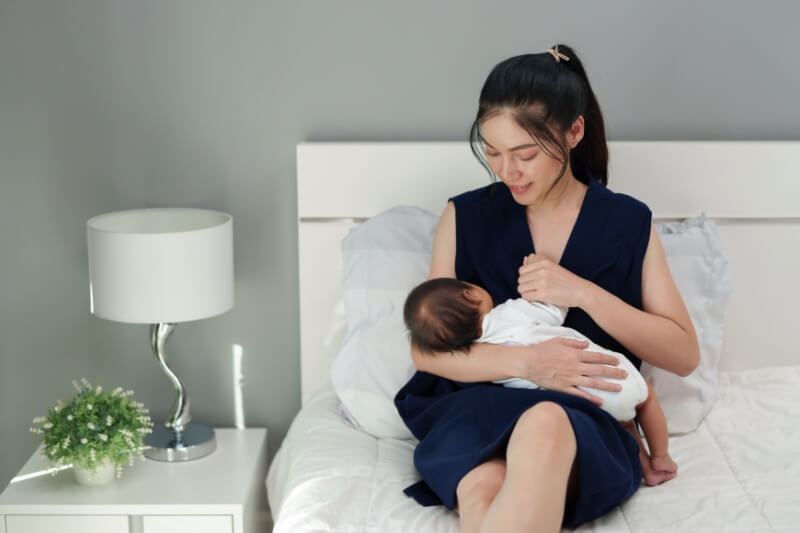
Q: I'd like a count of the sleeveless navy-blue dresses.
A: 1